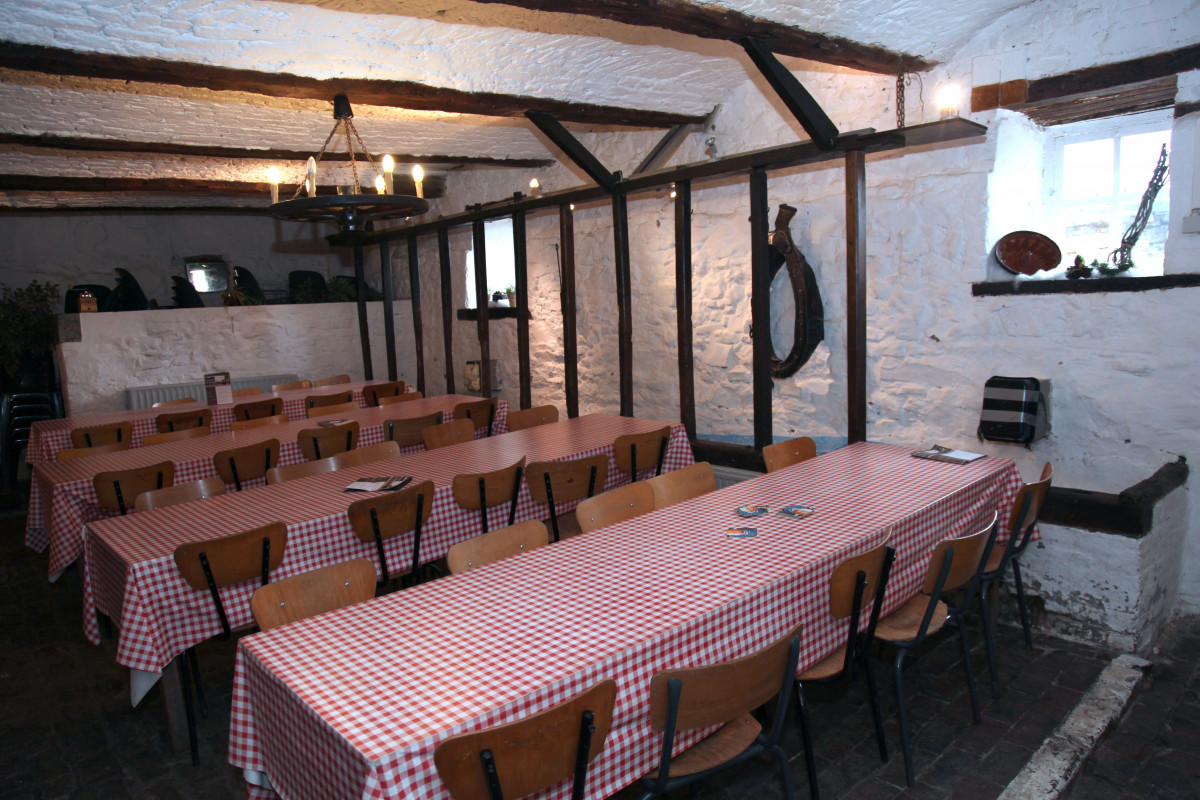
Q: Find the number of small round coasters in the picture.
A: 3